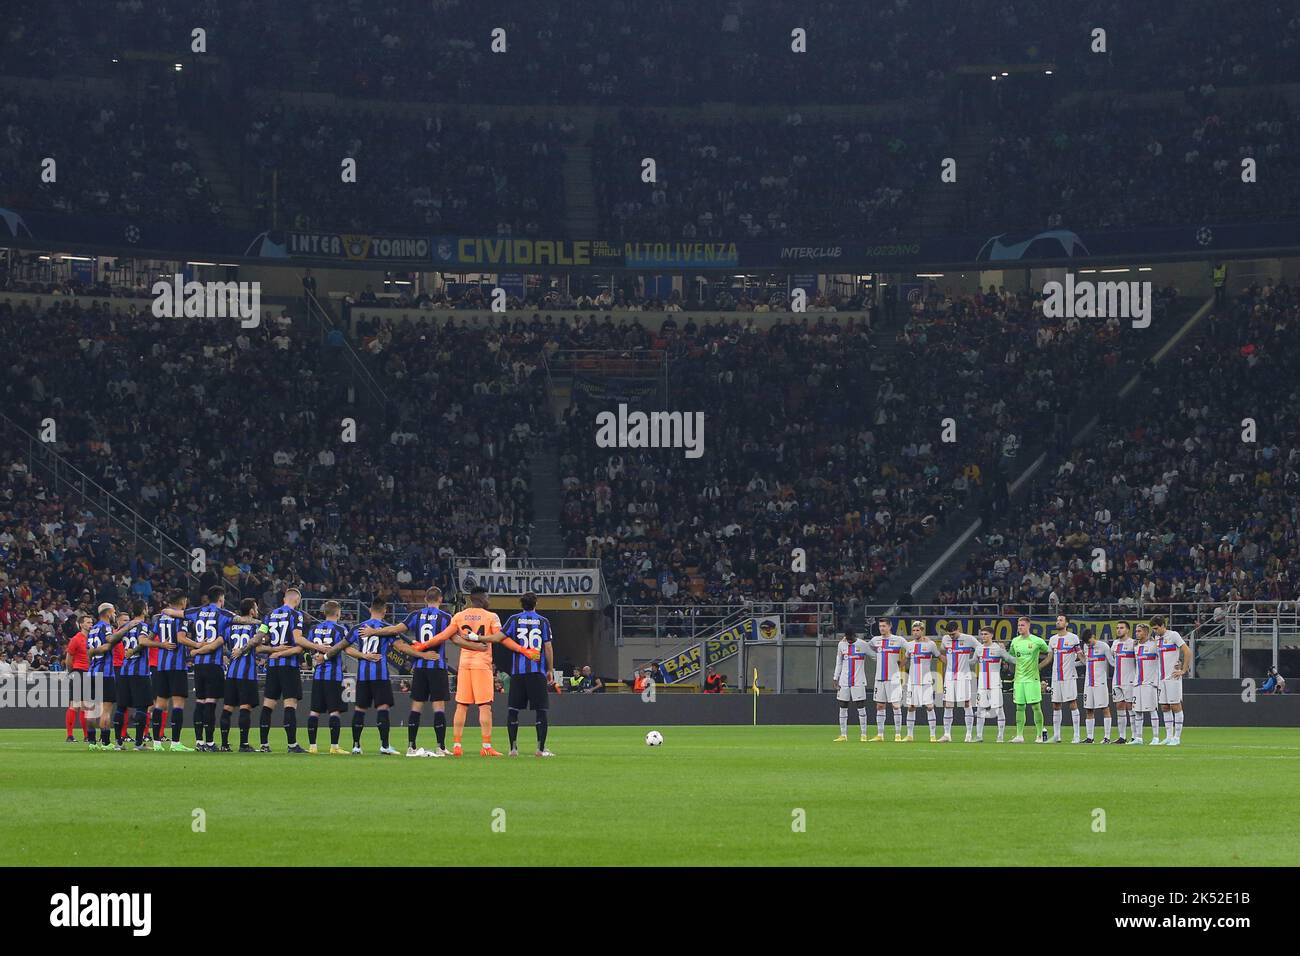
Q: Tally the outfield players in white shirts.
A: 10